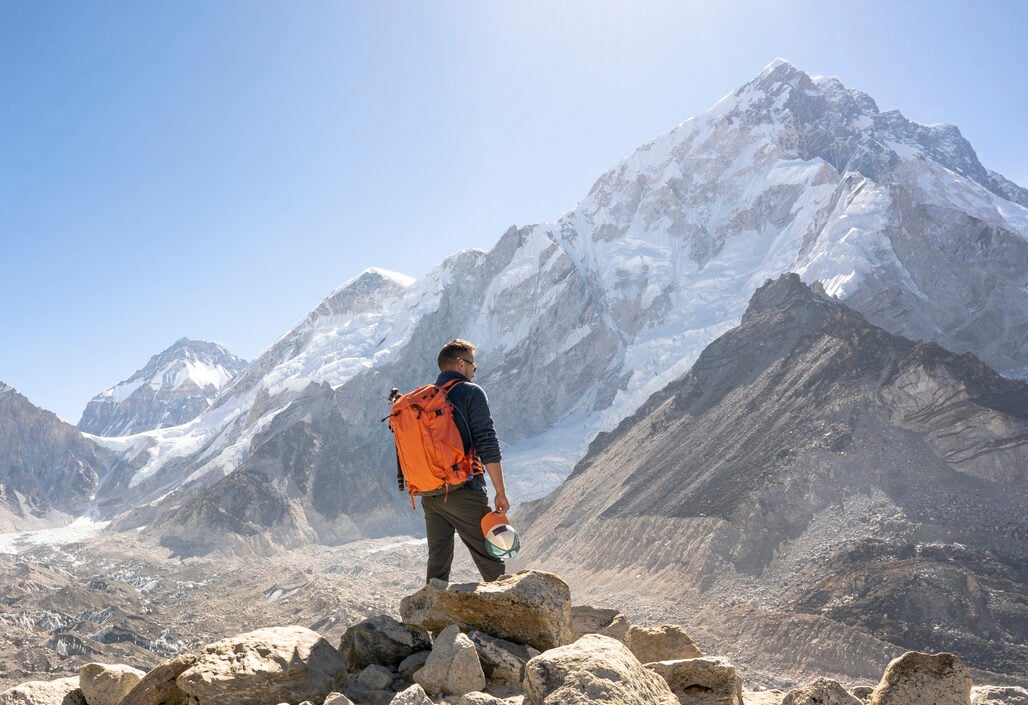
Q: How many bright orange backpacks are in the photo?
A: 1